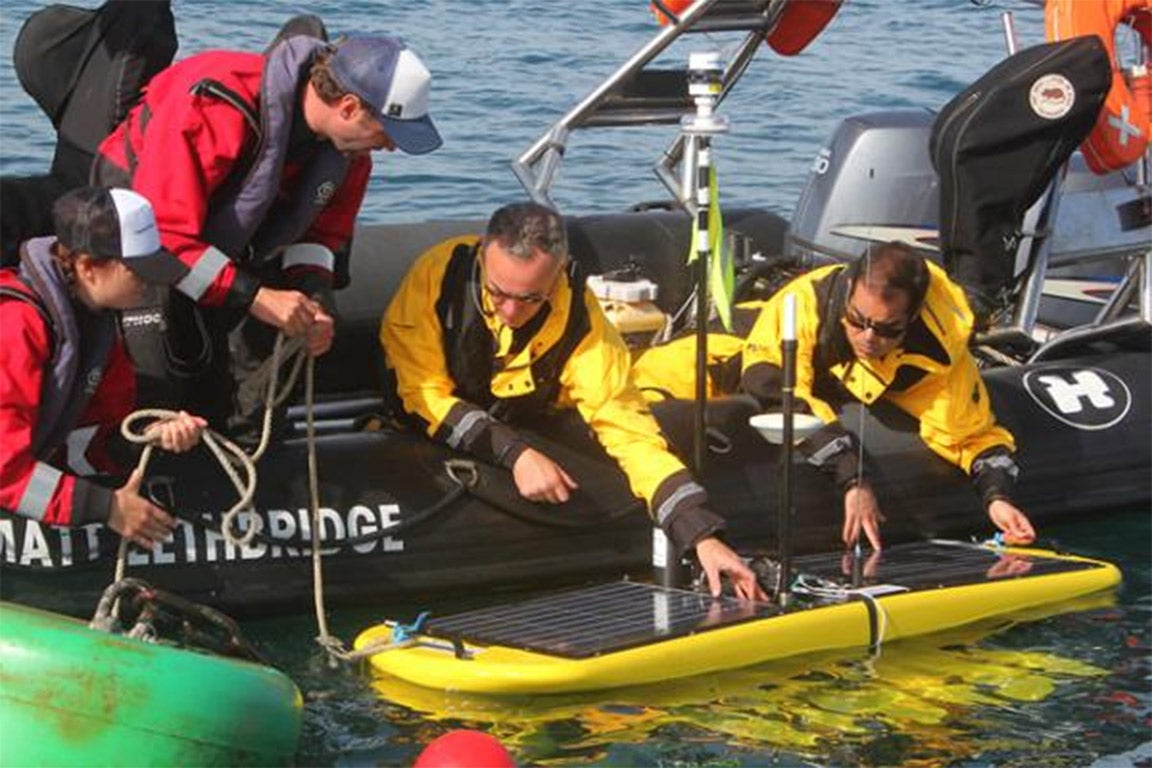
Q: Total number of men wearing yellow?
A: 2